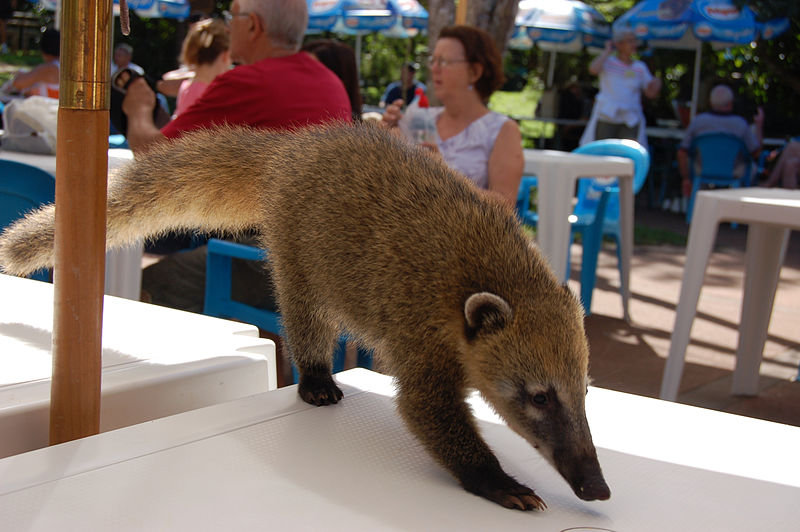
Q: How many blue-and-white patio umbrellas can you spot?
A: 4